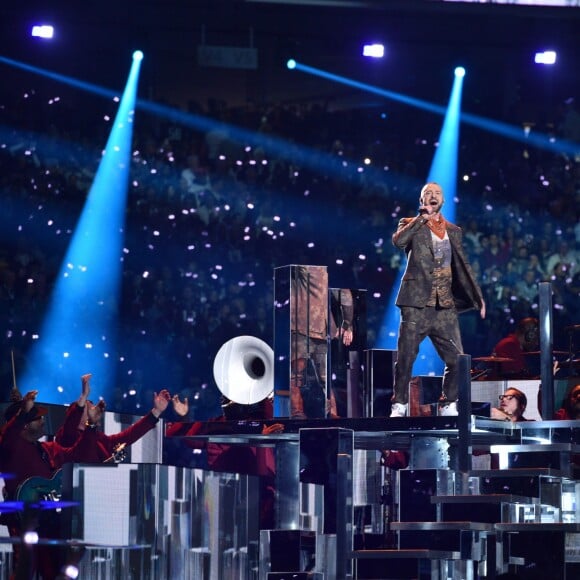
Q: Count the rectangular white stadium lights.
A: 3